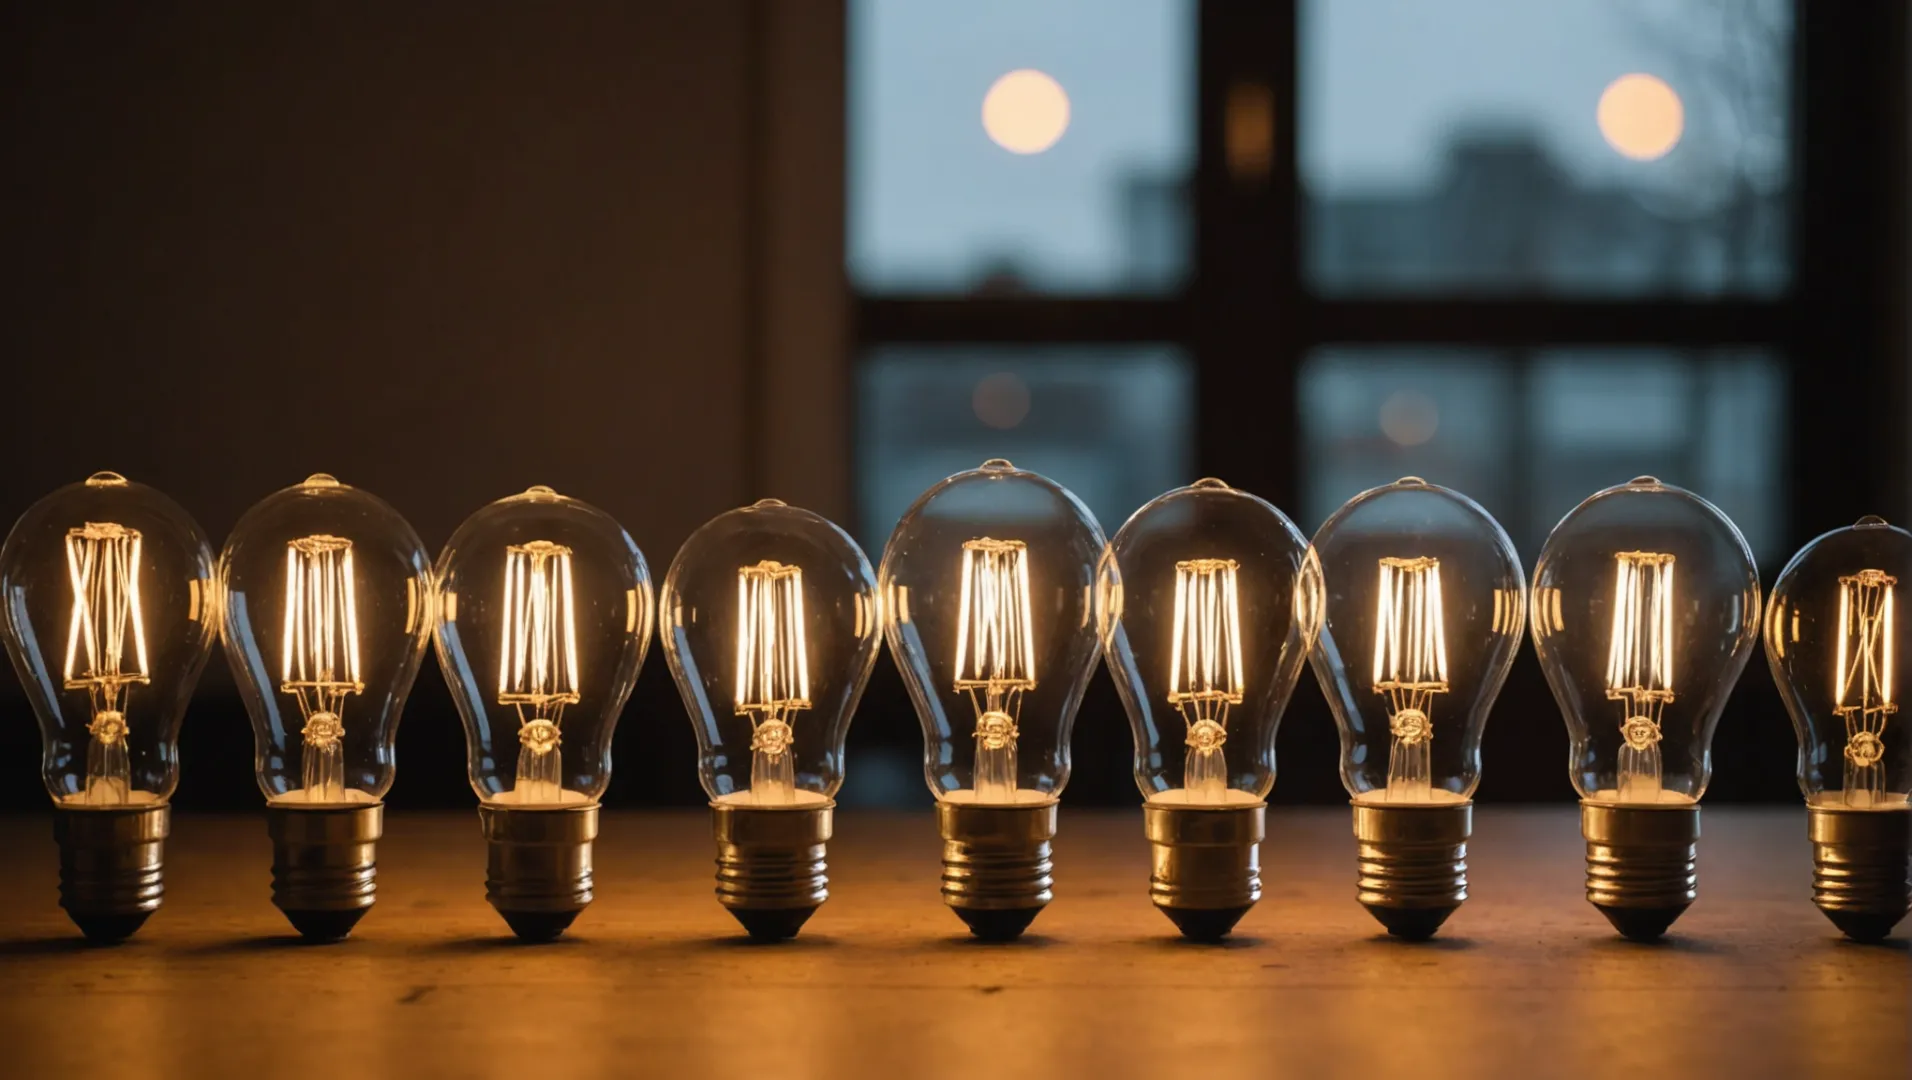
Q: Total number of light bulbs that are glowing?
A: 9